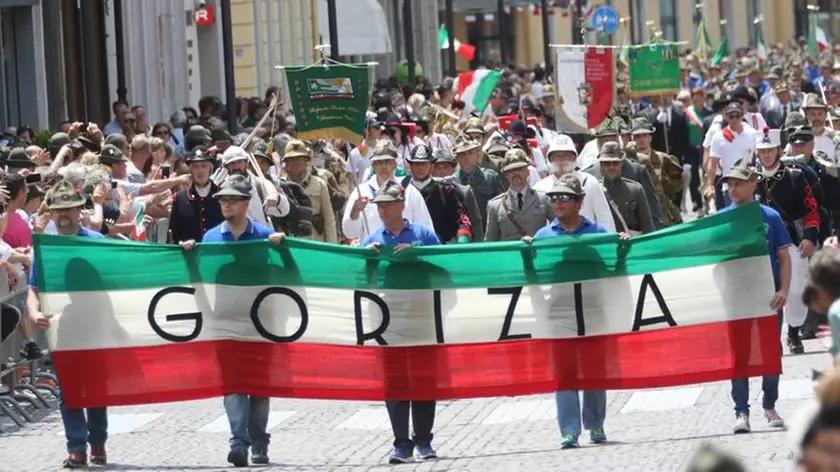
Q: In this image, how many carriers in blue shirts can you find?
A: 5